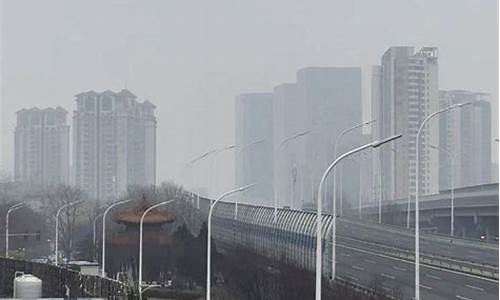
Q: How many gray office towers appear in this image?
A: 3